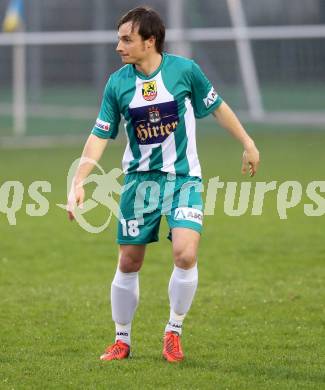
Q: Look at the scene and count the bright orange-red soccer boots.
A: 2